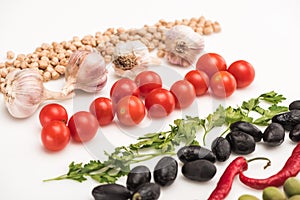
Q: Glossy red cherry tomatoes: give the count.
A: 13